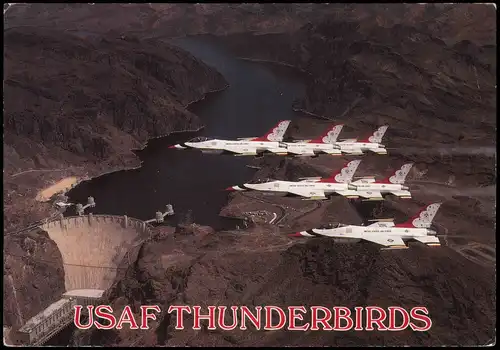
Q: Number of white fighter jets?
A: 6